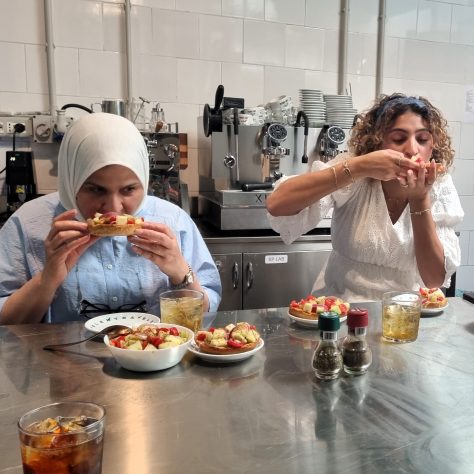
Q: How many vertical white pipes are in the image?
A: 4